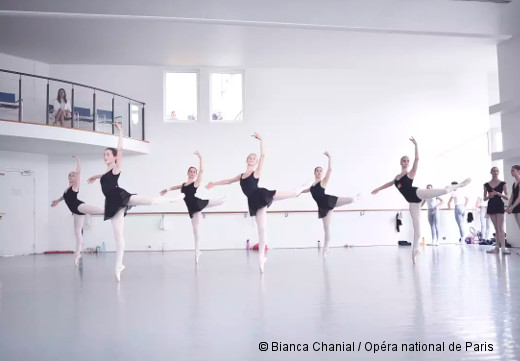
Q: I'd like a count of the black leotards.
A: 8